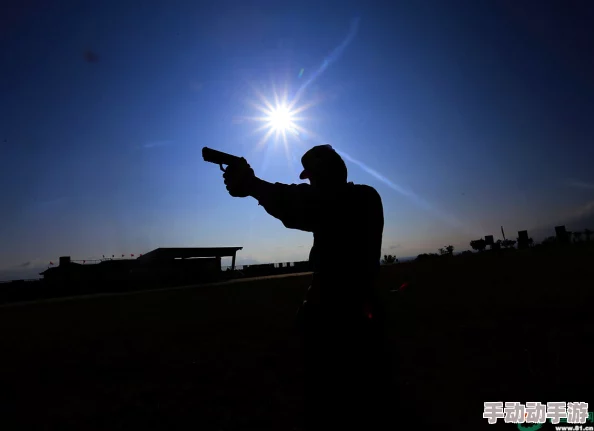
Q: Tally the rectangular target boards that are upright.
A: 3